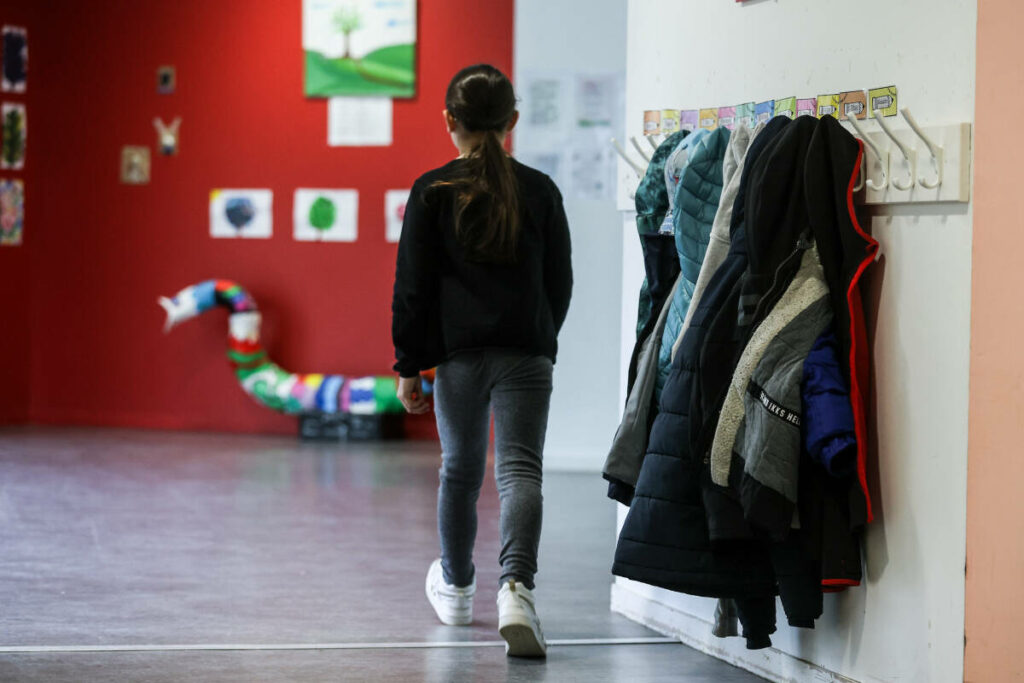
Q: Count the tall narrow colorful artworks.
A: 3